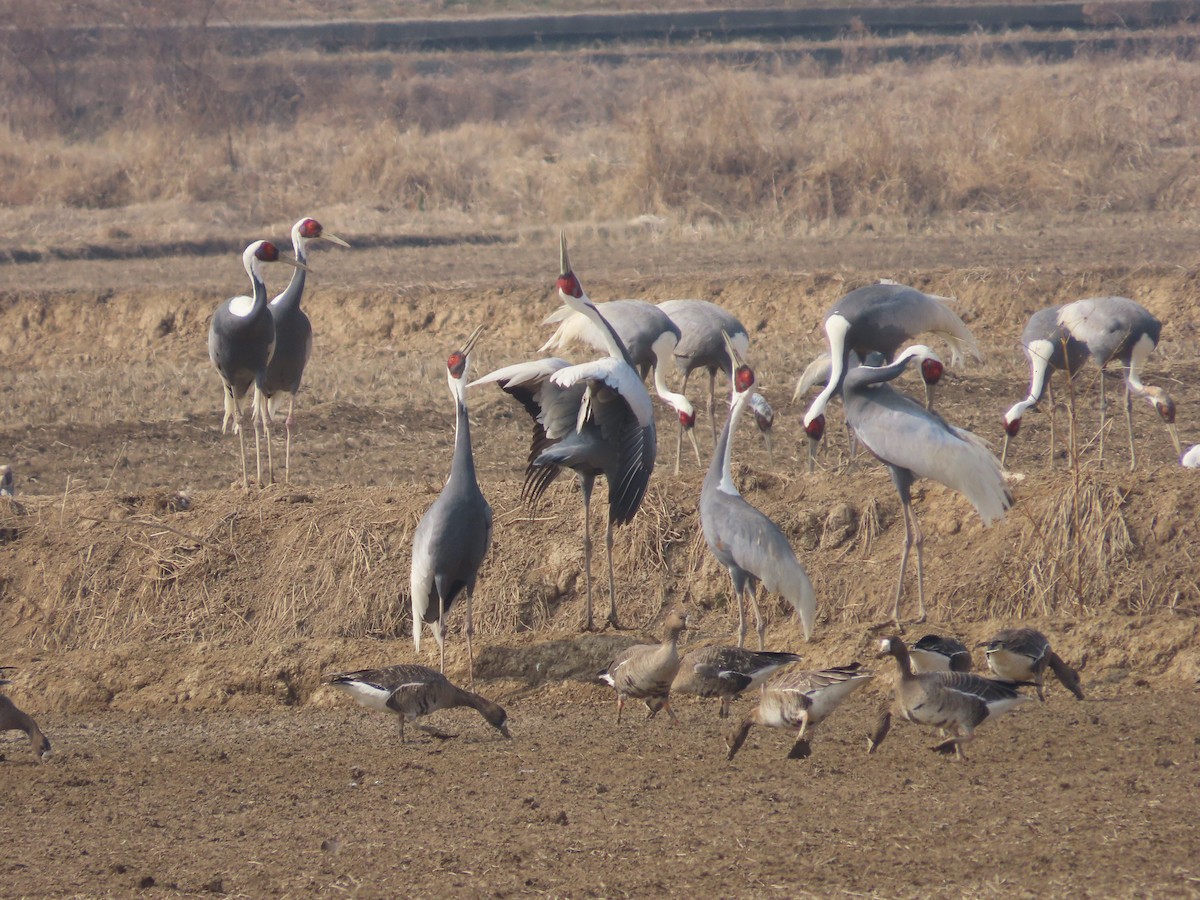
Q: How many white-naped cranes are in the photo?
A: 12